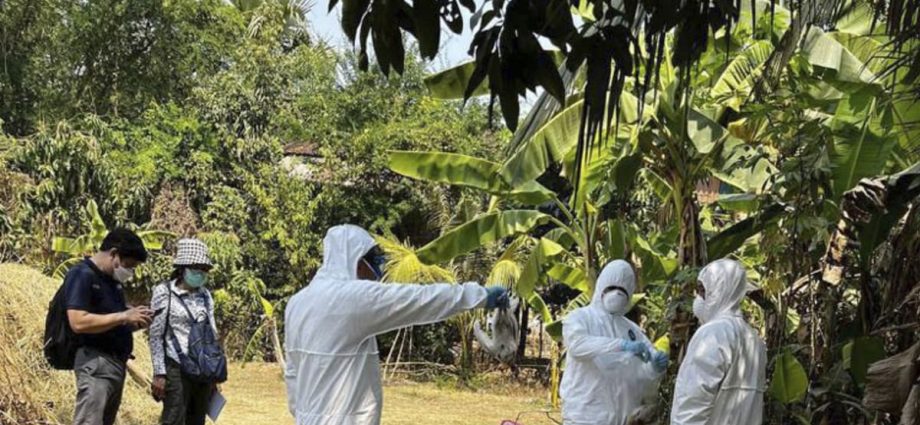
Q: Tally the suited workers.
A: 3